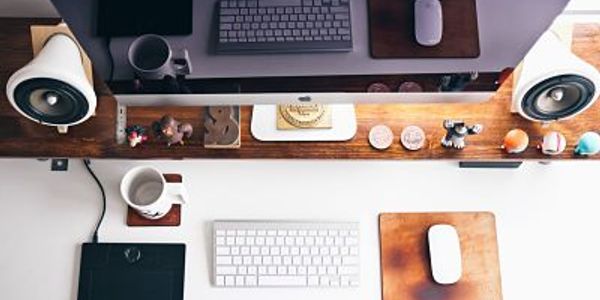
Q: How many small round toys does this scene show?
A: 3